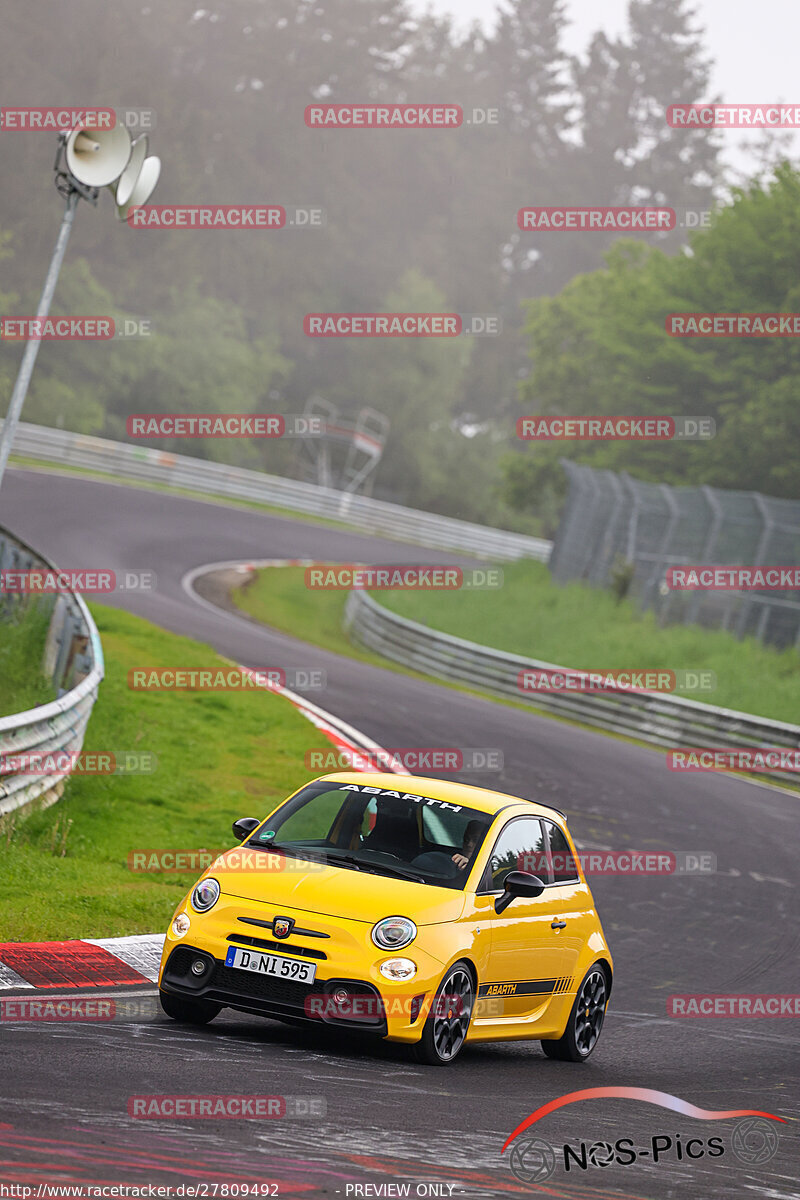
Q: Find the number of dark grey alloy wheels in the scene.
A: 2